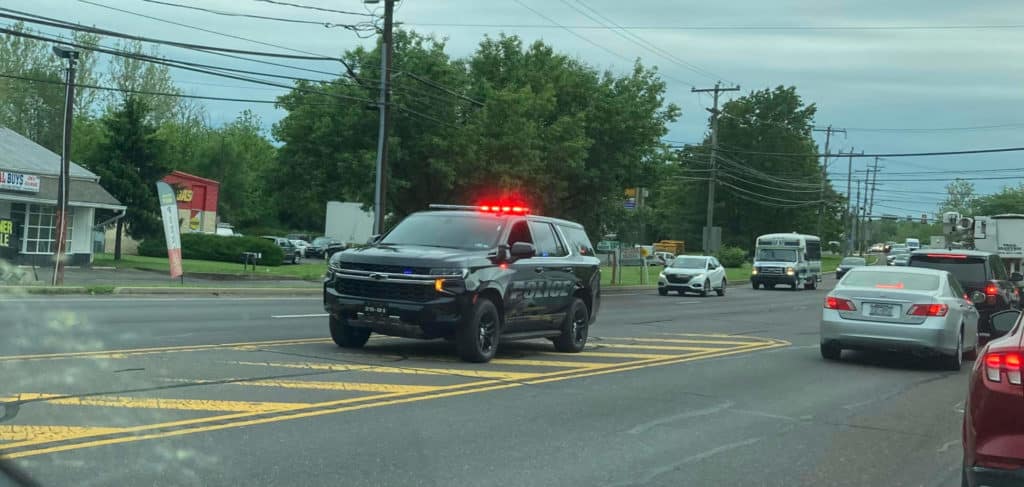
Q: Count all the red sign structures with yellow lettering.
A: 1